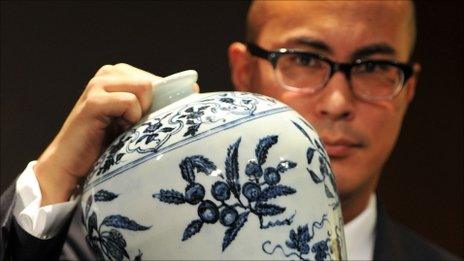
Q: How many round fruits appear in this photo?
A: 7